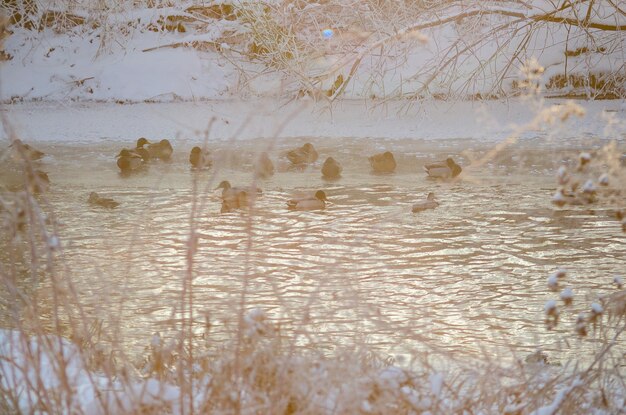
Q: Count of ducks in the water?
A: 15